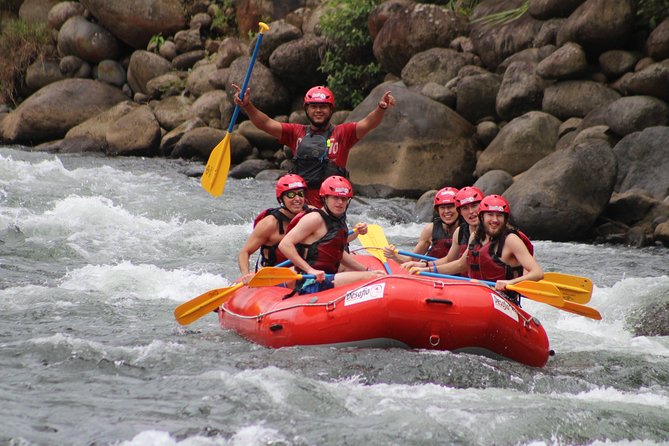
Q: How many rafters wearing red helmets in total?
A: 6